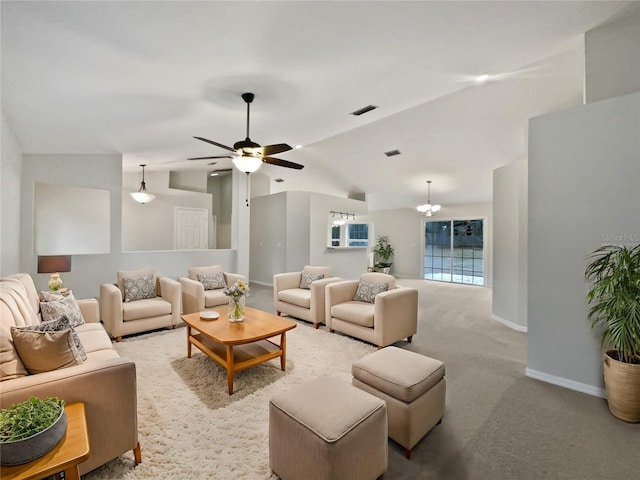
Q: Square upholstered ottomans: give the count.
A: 2